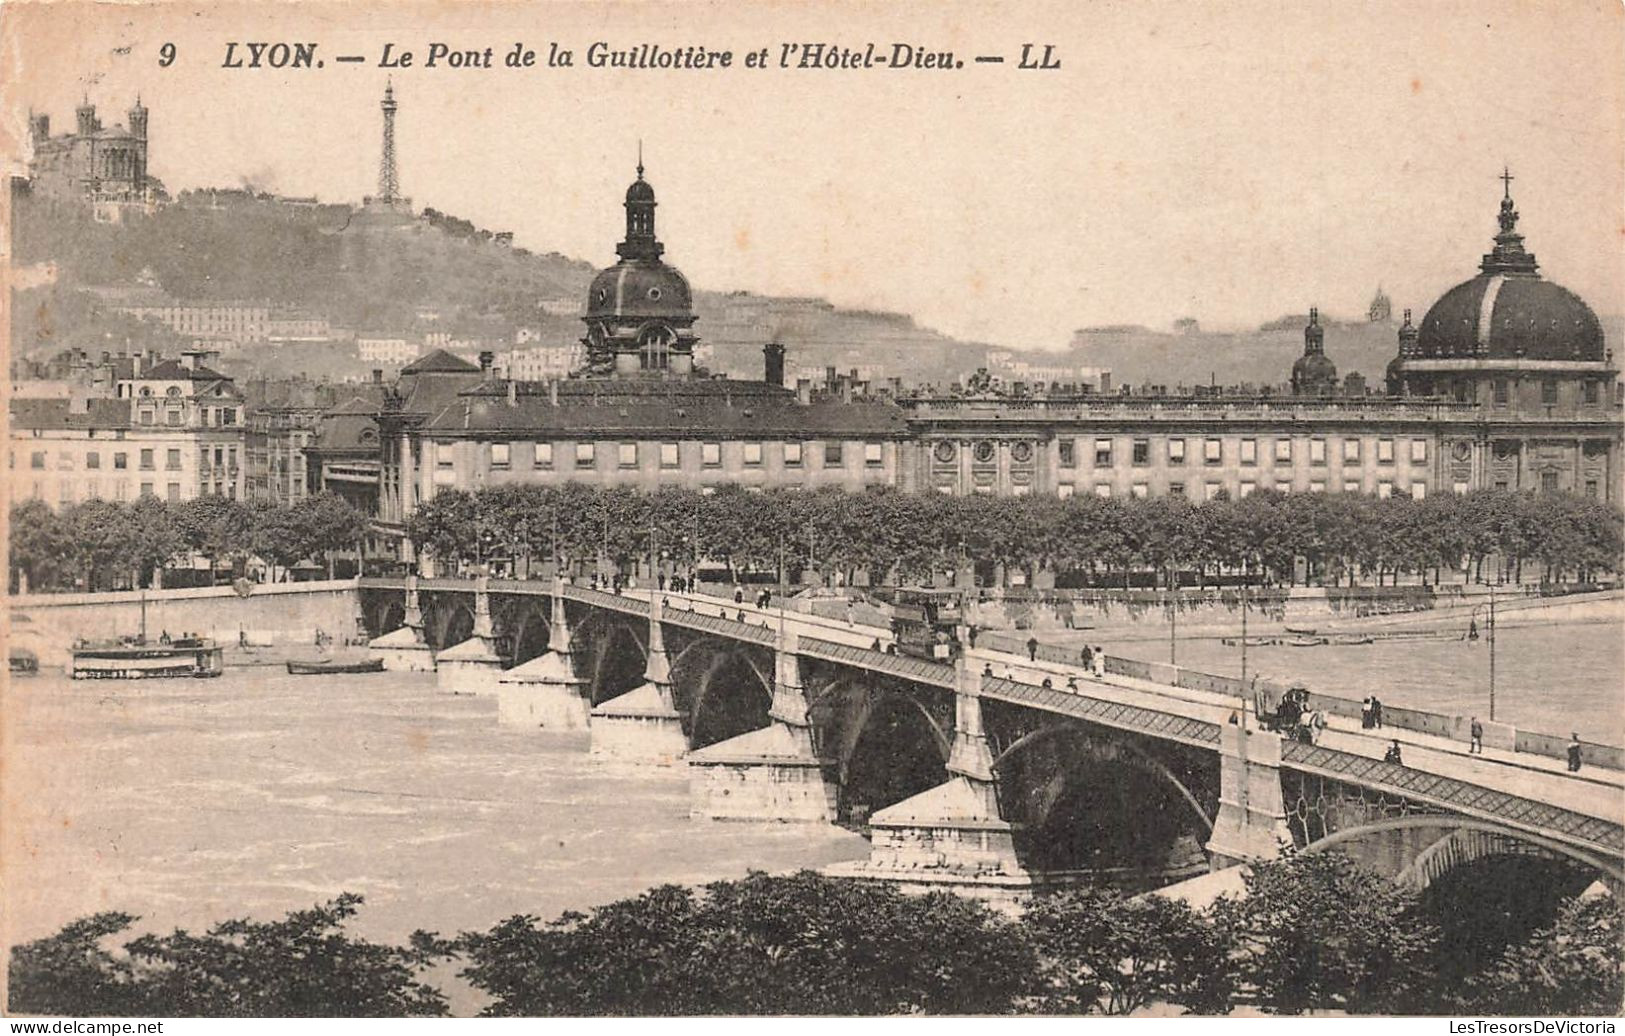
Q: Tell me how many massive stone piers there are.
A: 7